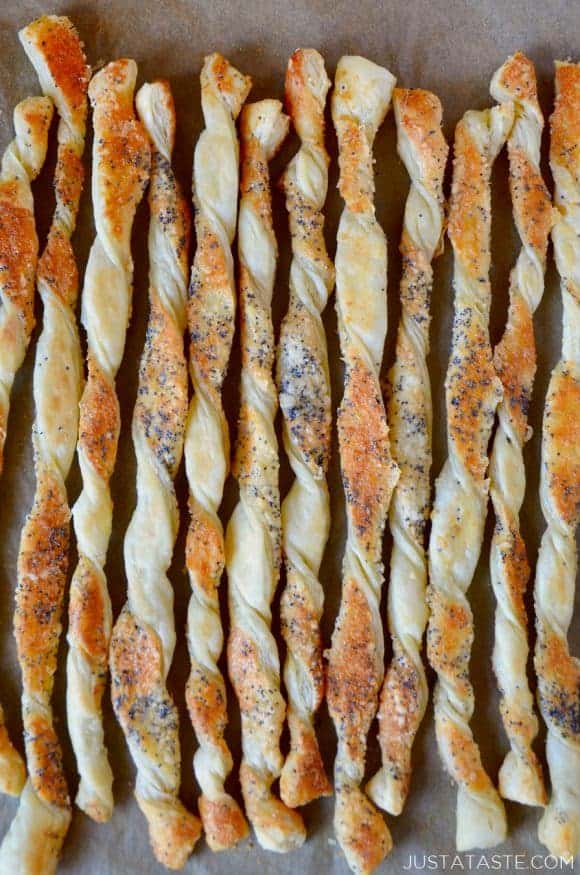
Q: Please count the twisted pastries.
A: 12